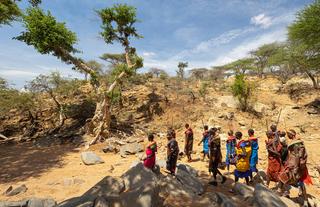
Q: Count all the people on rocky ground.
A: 12